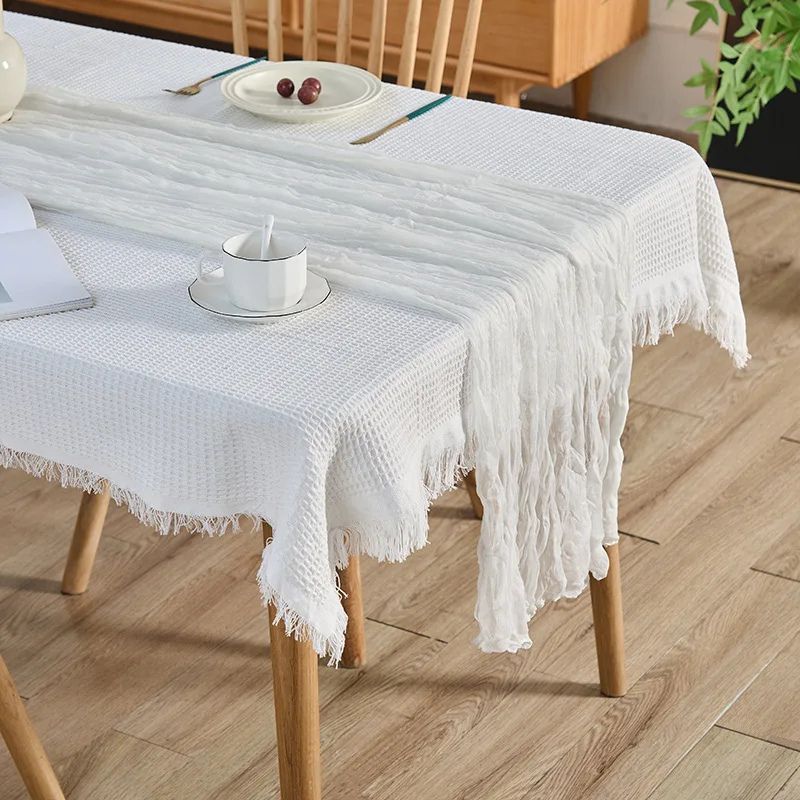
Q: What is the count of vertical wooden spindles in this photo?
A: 8